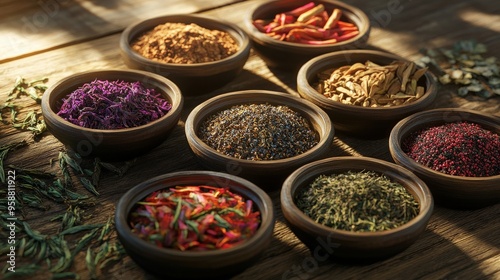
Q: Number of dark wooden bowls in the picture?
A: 8